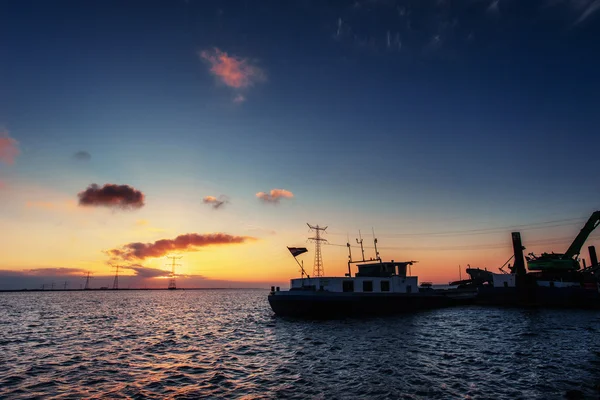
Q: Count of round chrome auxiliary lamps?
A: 0